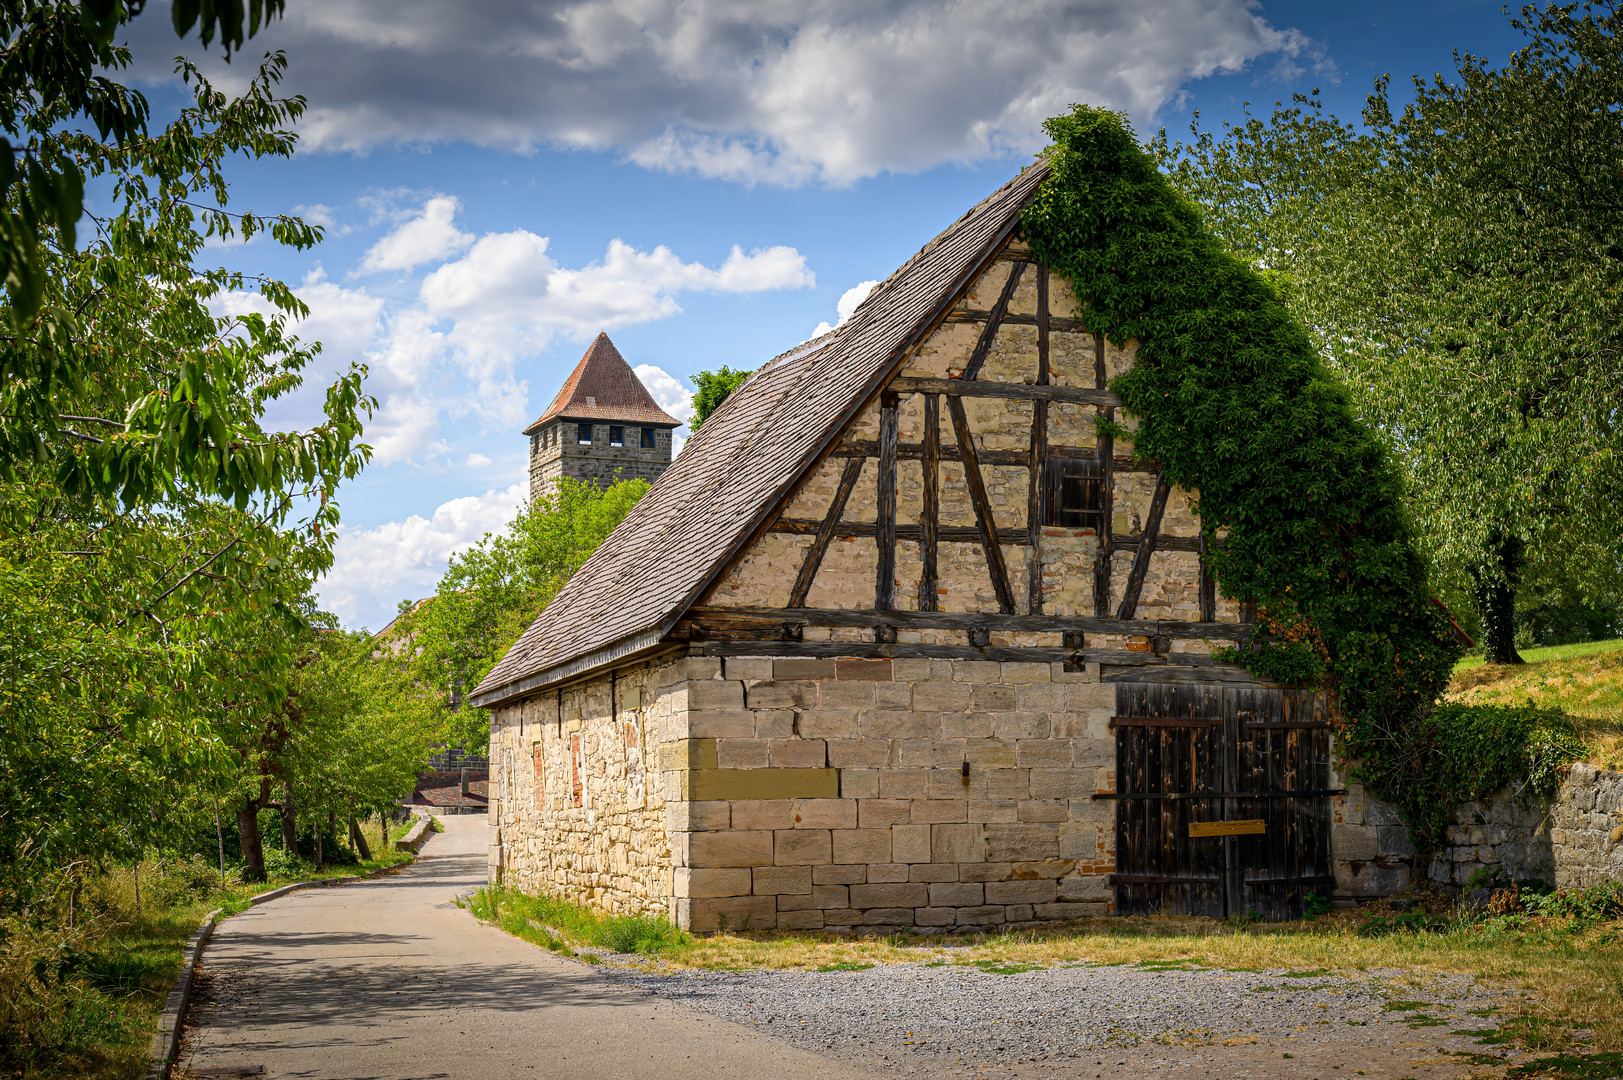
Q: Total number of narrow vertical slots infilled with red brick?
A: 2